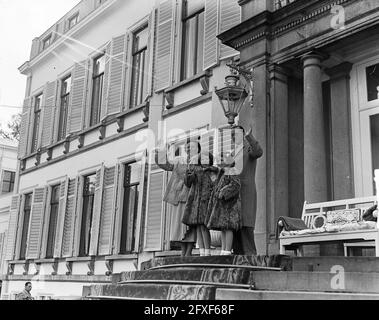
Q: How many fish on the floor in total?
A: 0